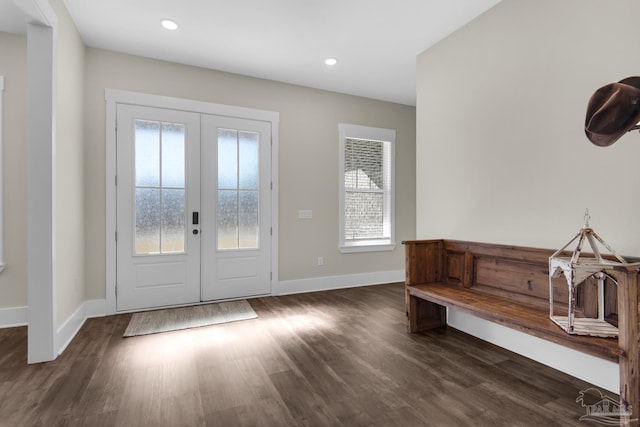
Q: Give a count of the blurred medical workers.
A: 0